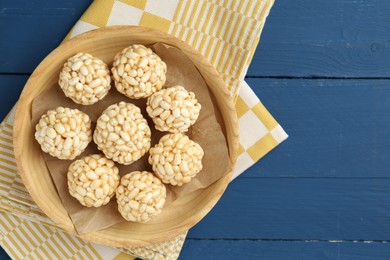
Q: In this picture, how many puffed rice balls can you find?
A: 8